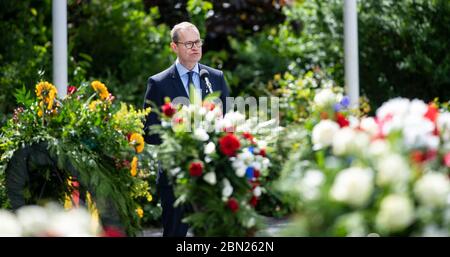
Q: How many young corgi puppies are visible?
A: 0